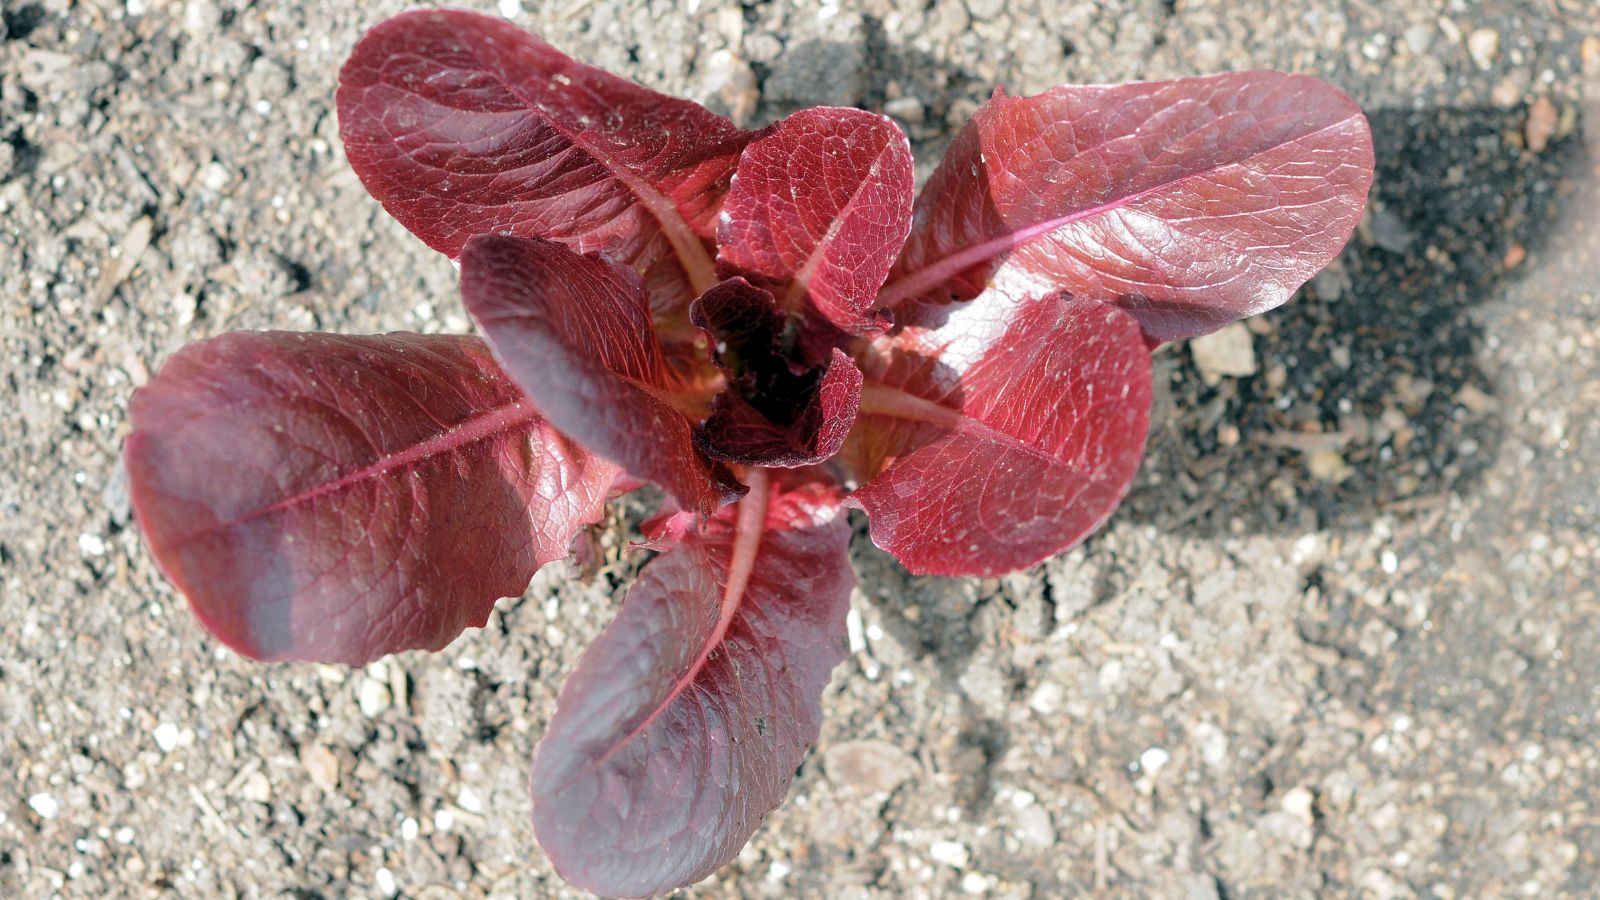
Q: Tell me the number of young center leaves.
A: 2